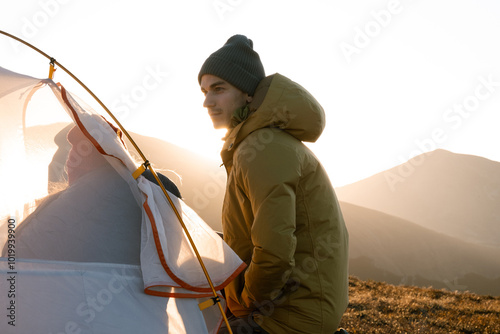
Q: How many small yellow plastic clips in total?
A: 3